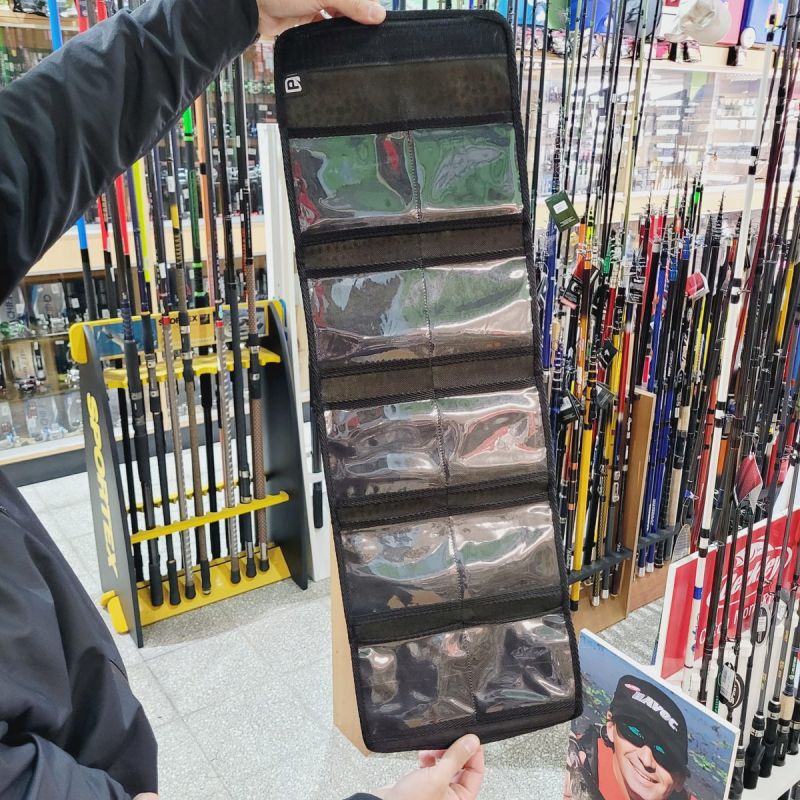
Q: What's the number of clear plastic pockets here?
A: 10